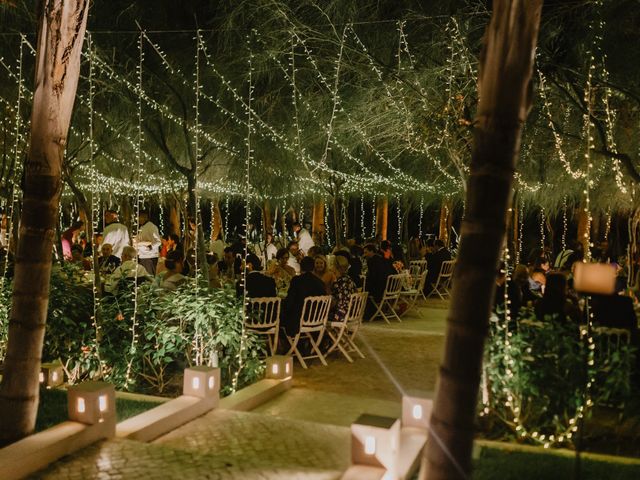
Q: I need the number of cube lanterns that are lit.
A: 6